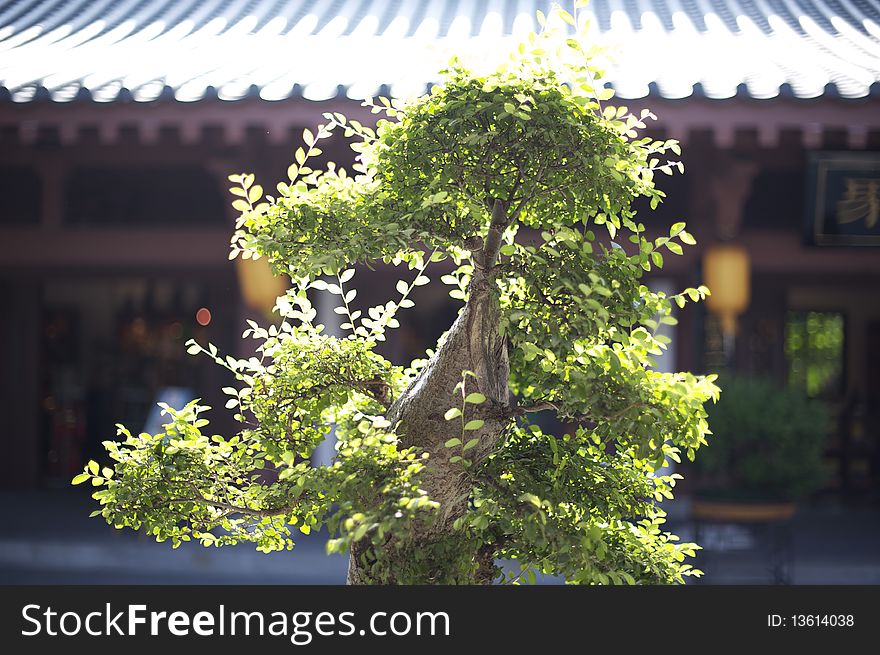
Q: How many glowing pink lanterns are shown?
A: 0